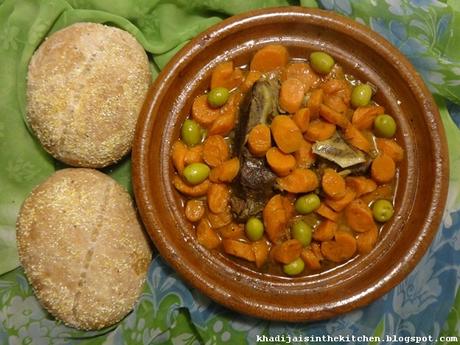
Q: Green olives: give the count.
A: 11